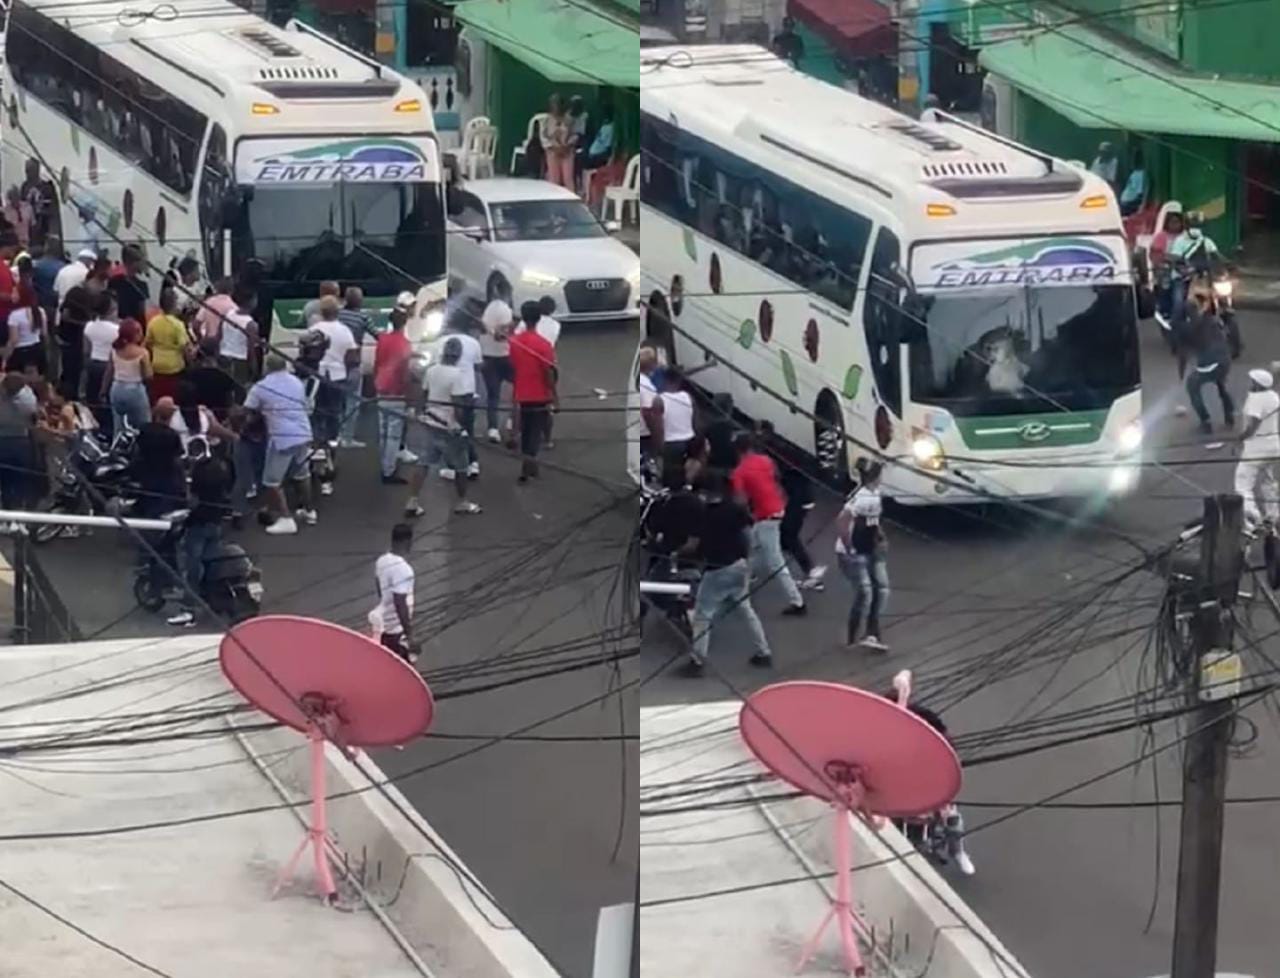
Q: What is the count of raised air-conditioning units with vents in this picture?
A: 2